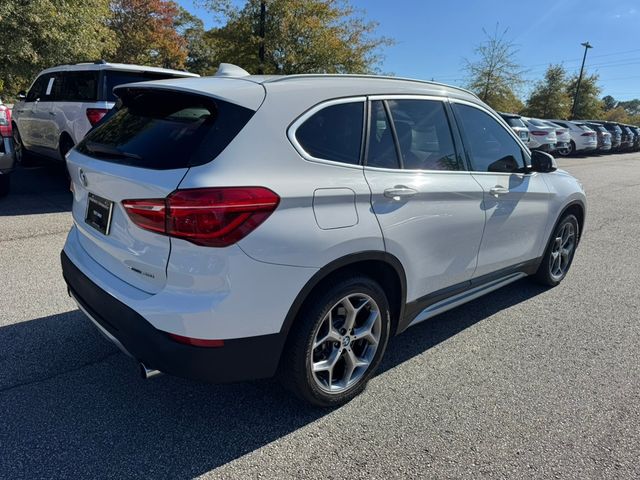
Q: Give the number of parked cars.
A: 11